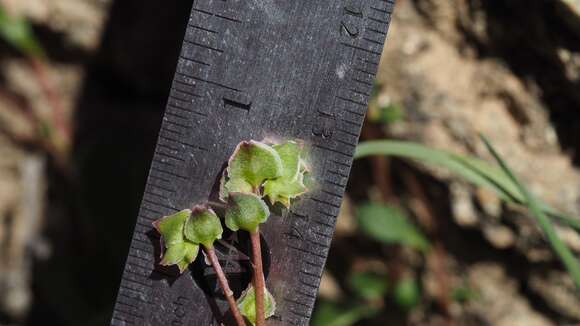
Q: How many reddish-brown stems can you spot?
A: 2